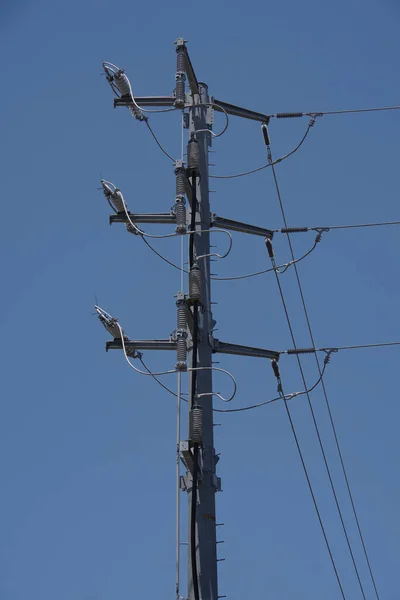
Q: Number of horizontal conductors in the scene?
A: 3